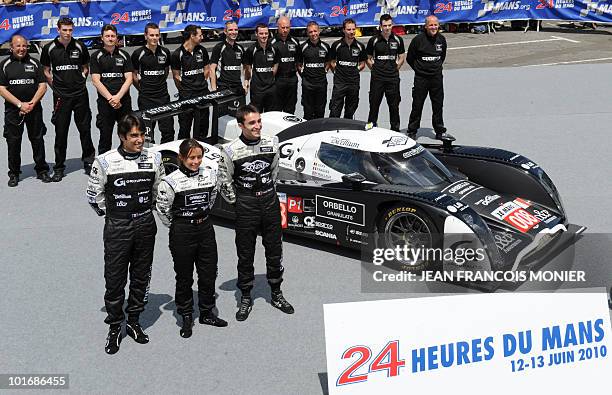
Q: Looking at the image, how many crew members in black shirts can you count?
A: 12